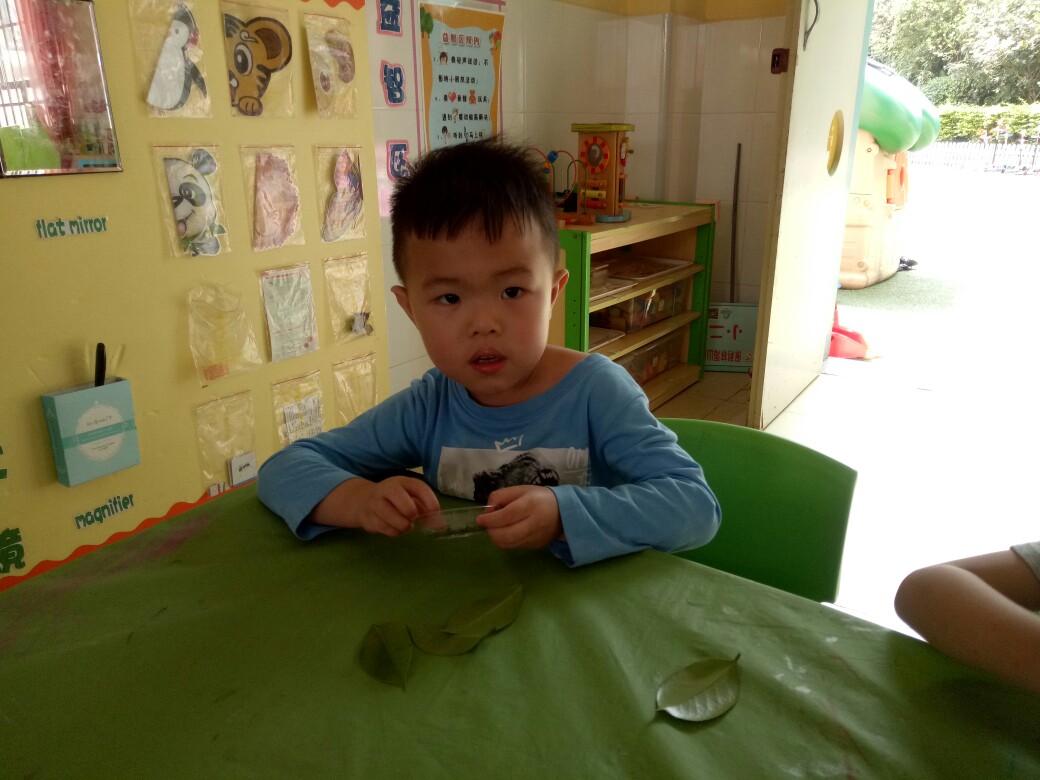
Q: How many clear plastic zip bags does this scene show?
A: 12